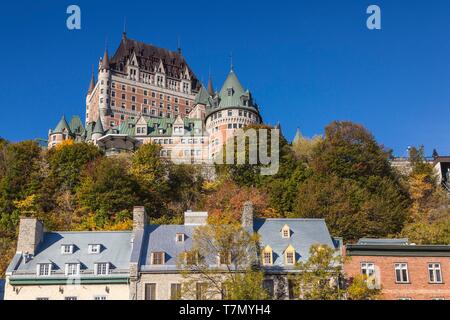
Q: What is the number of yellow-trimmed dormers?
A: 3